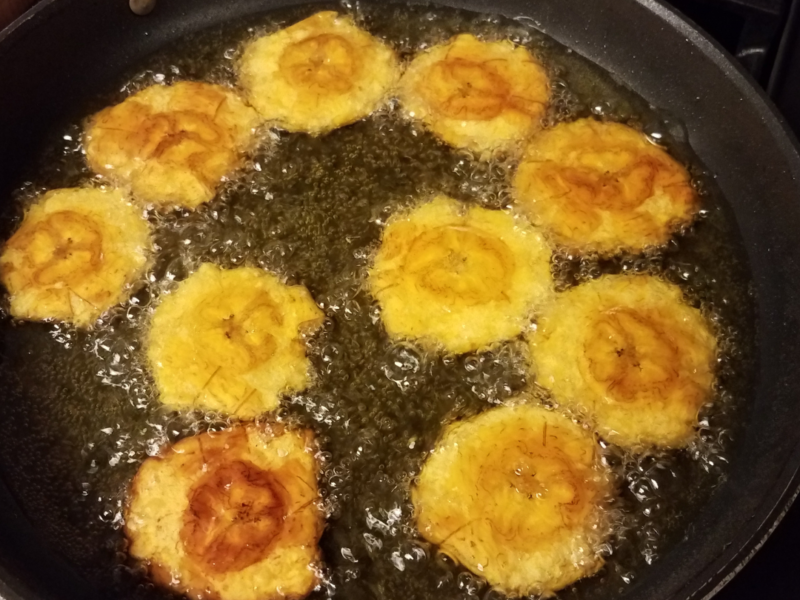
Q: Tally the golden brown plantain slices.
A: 10